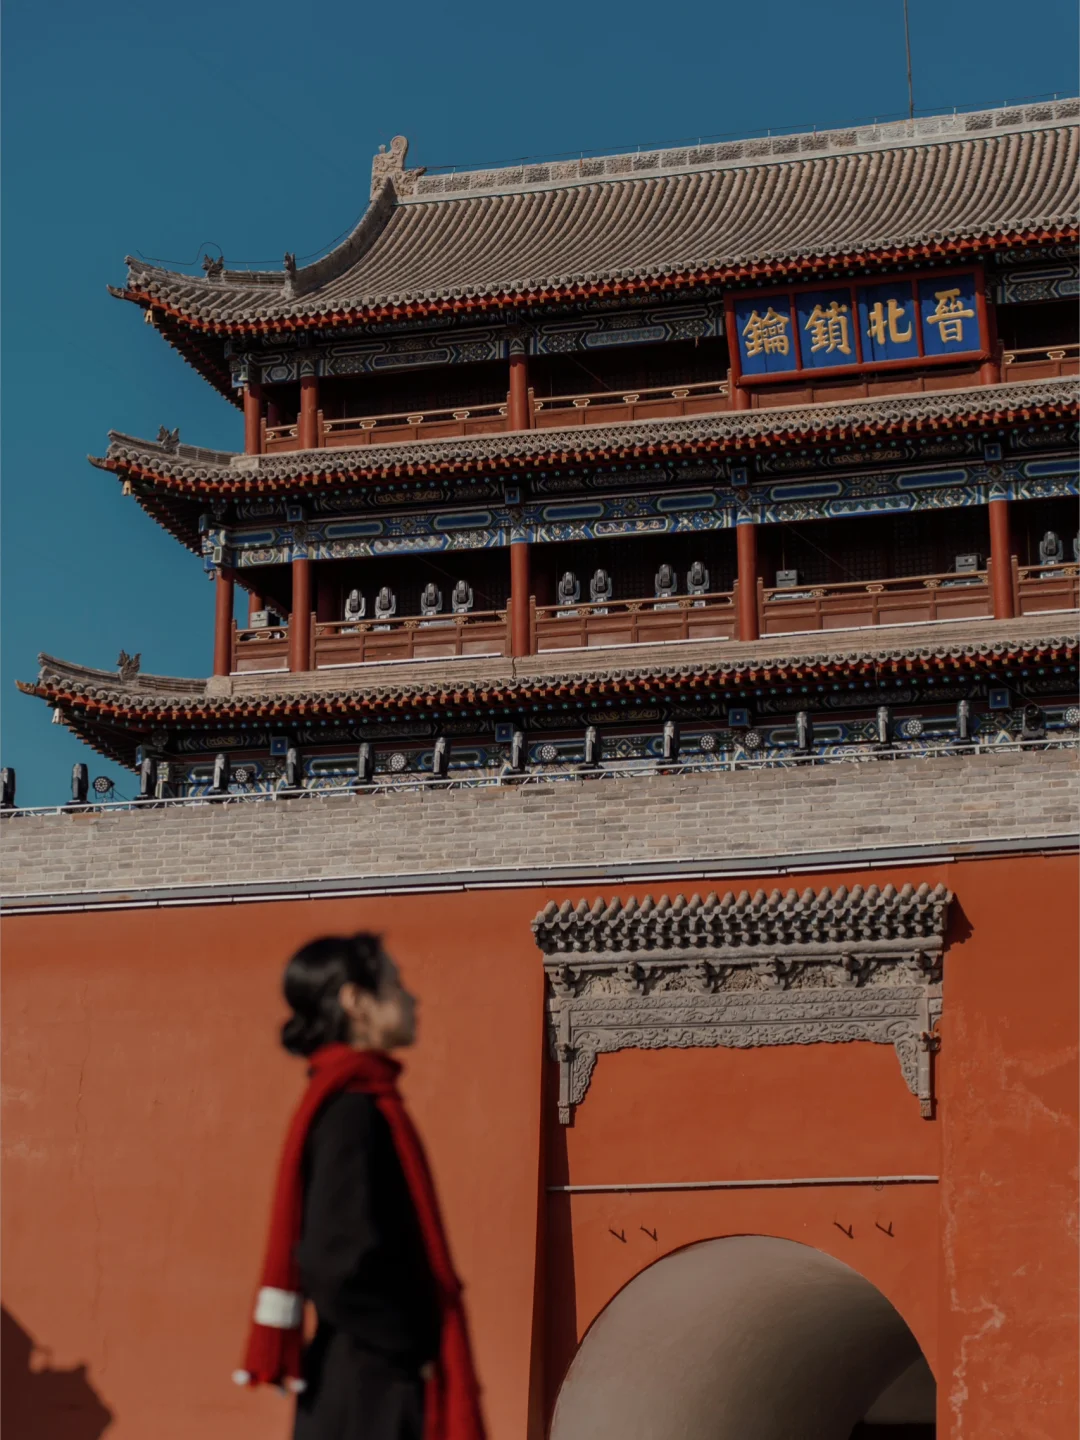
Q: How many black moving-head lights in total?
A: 14